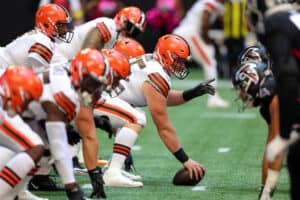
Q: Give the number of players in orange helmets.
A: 7